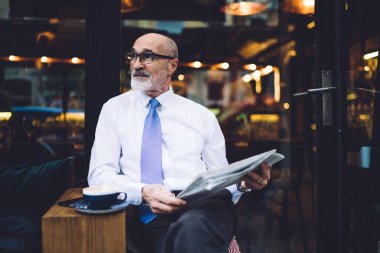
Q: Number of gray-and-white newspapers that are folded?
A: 1